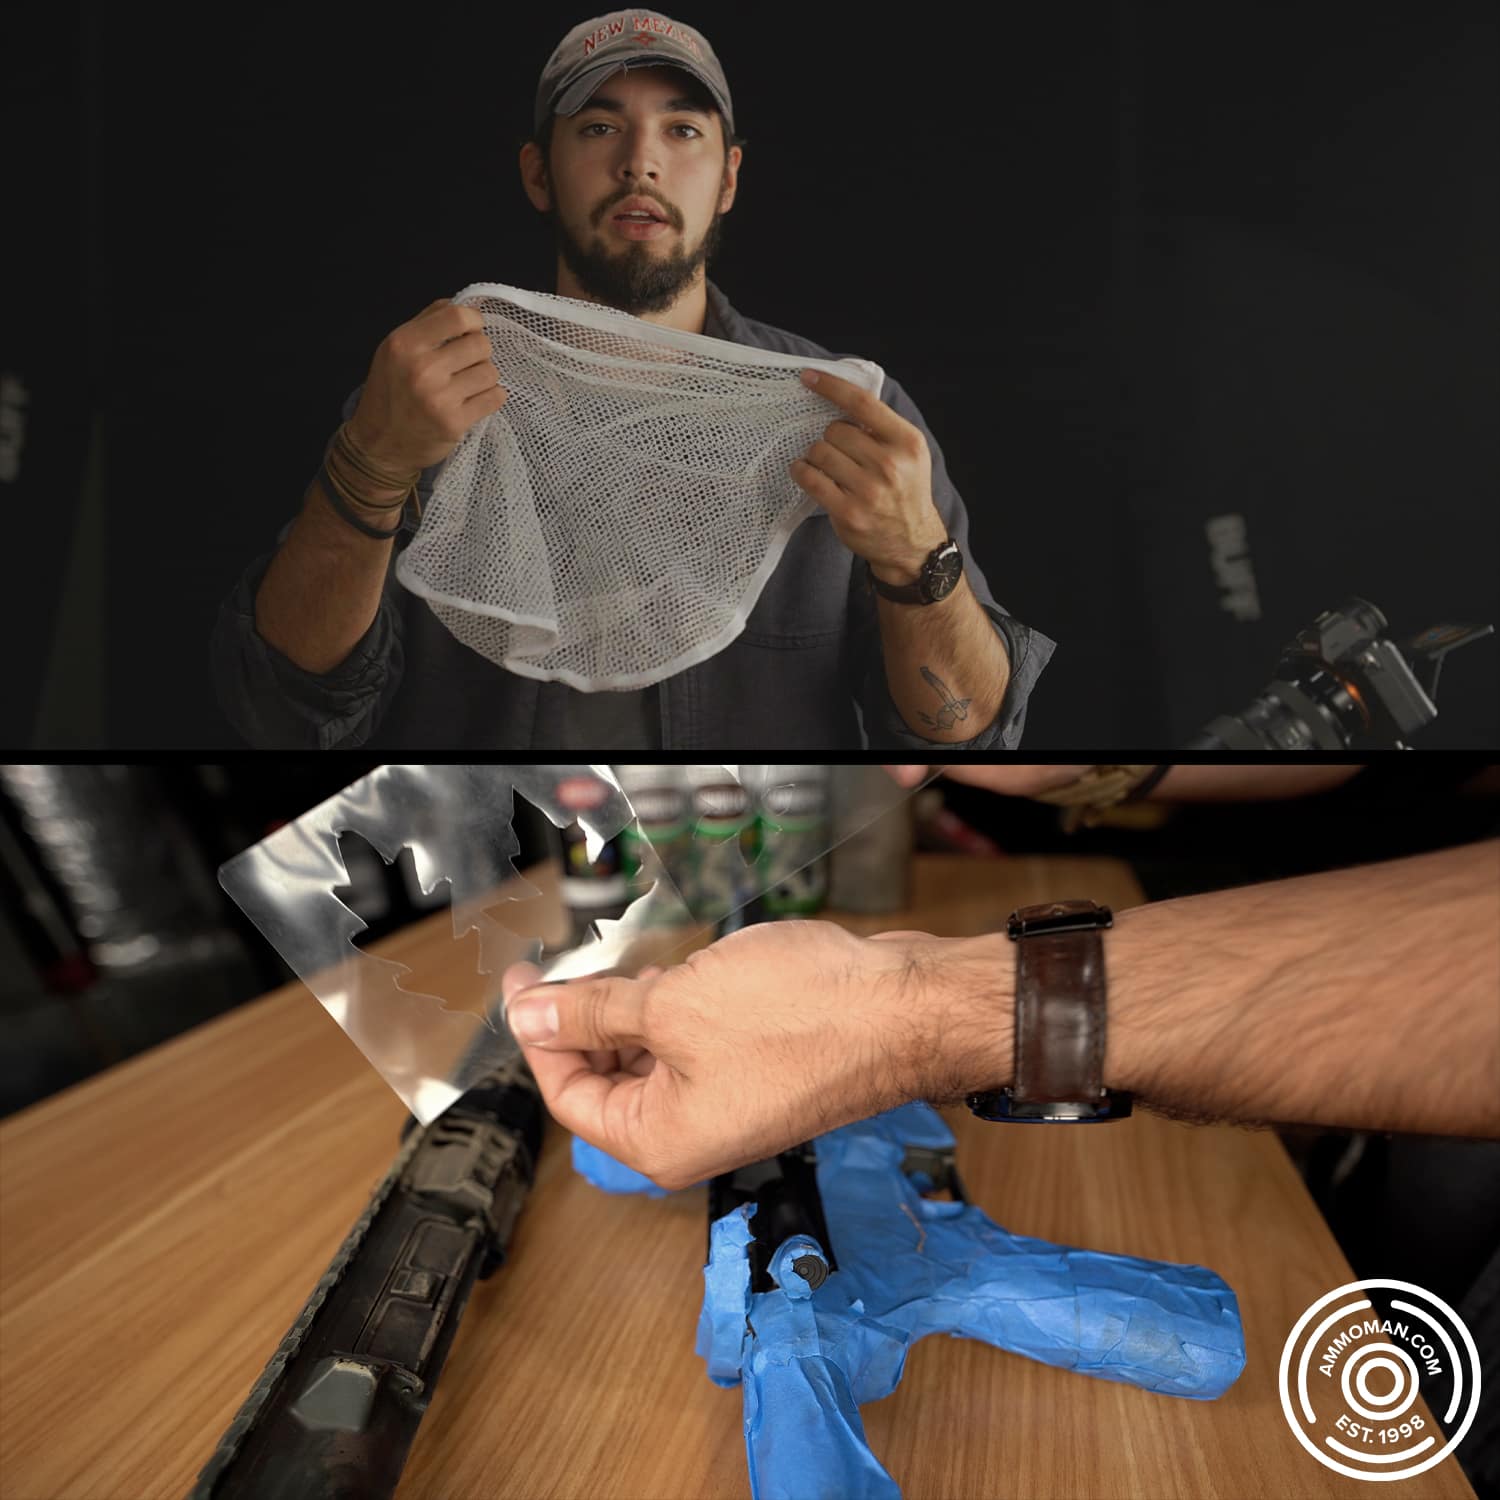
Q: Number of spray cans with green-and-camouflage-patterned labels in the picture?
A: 3